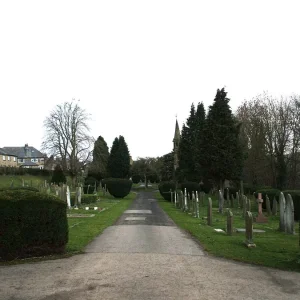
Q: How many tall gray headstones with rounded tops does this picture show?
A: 2